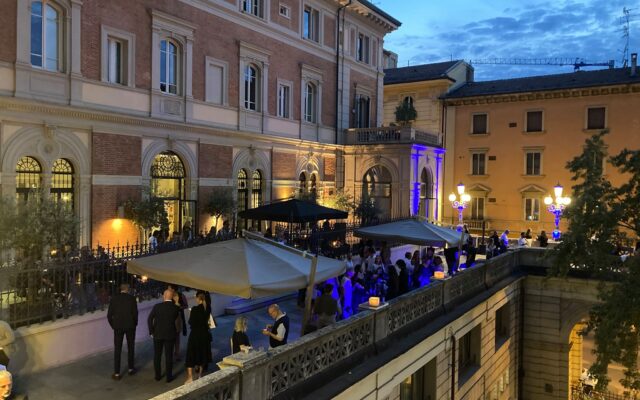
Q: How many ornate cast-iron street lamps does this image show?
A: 2